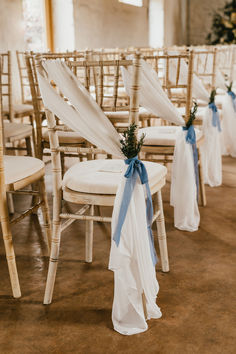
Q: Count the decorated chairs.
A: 4